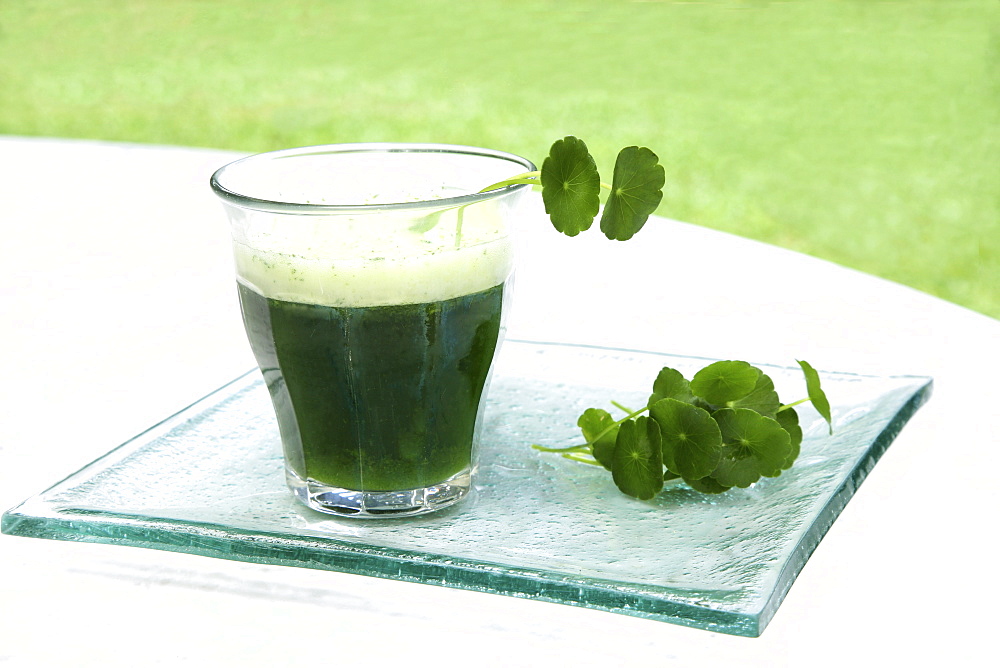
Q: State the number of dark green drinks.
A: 1